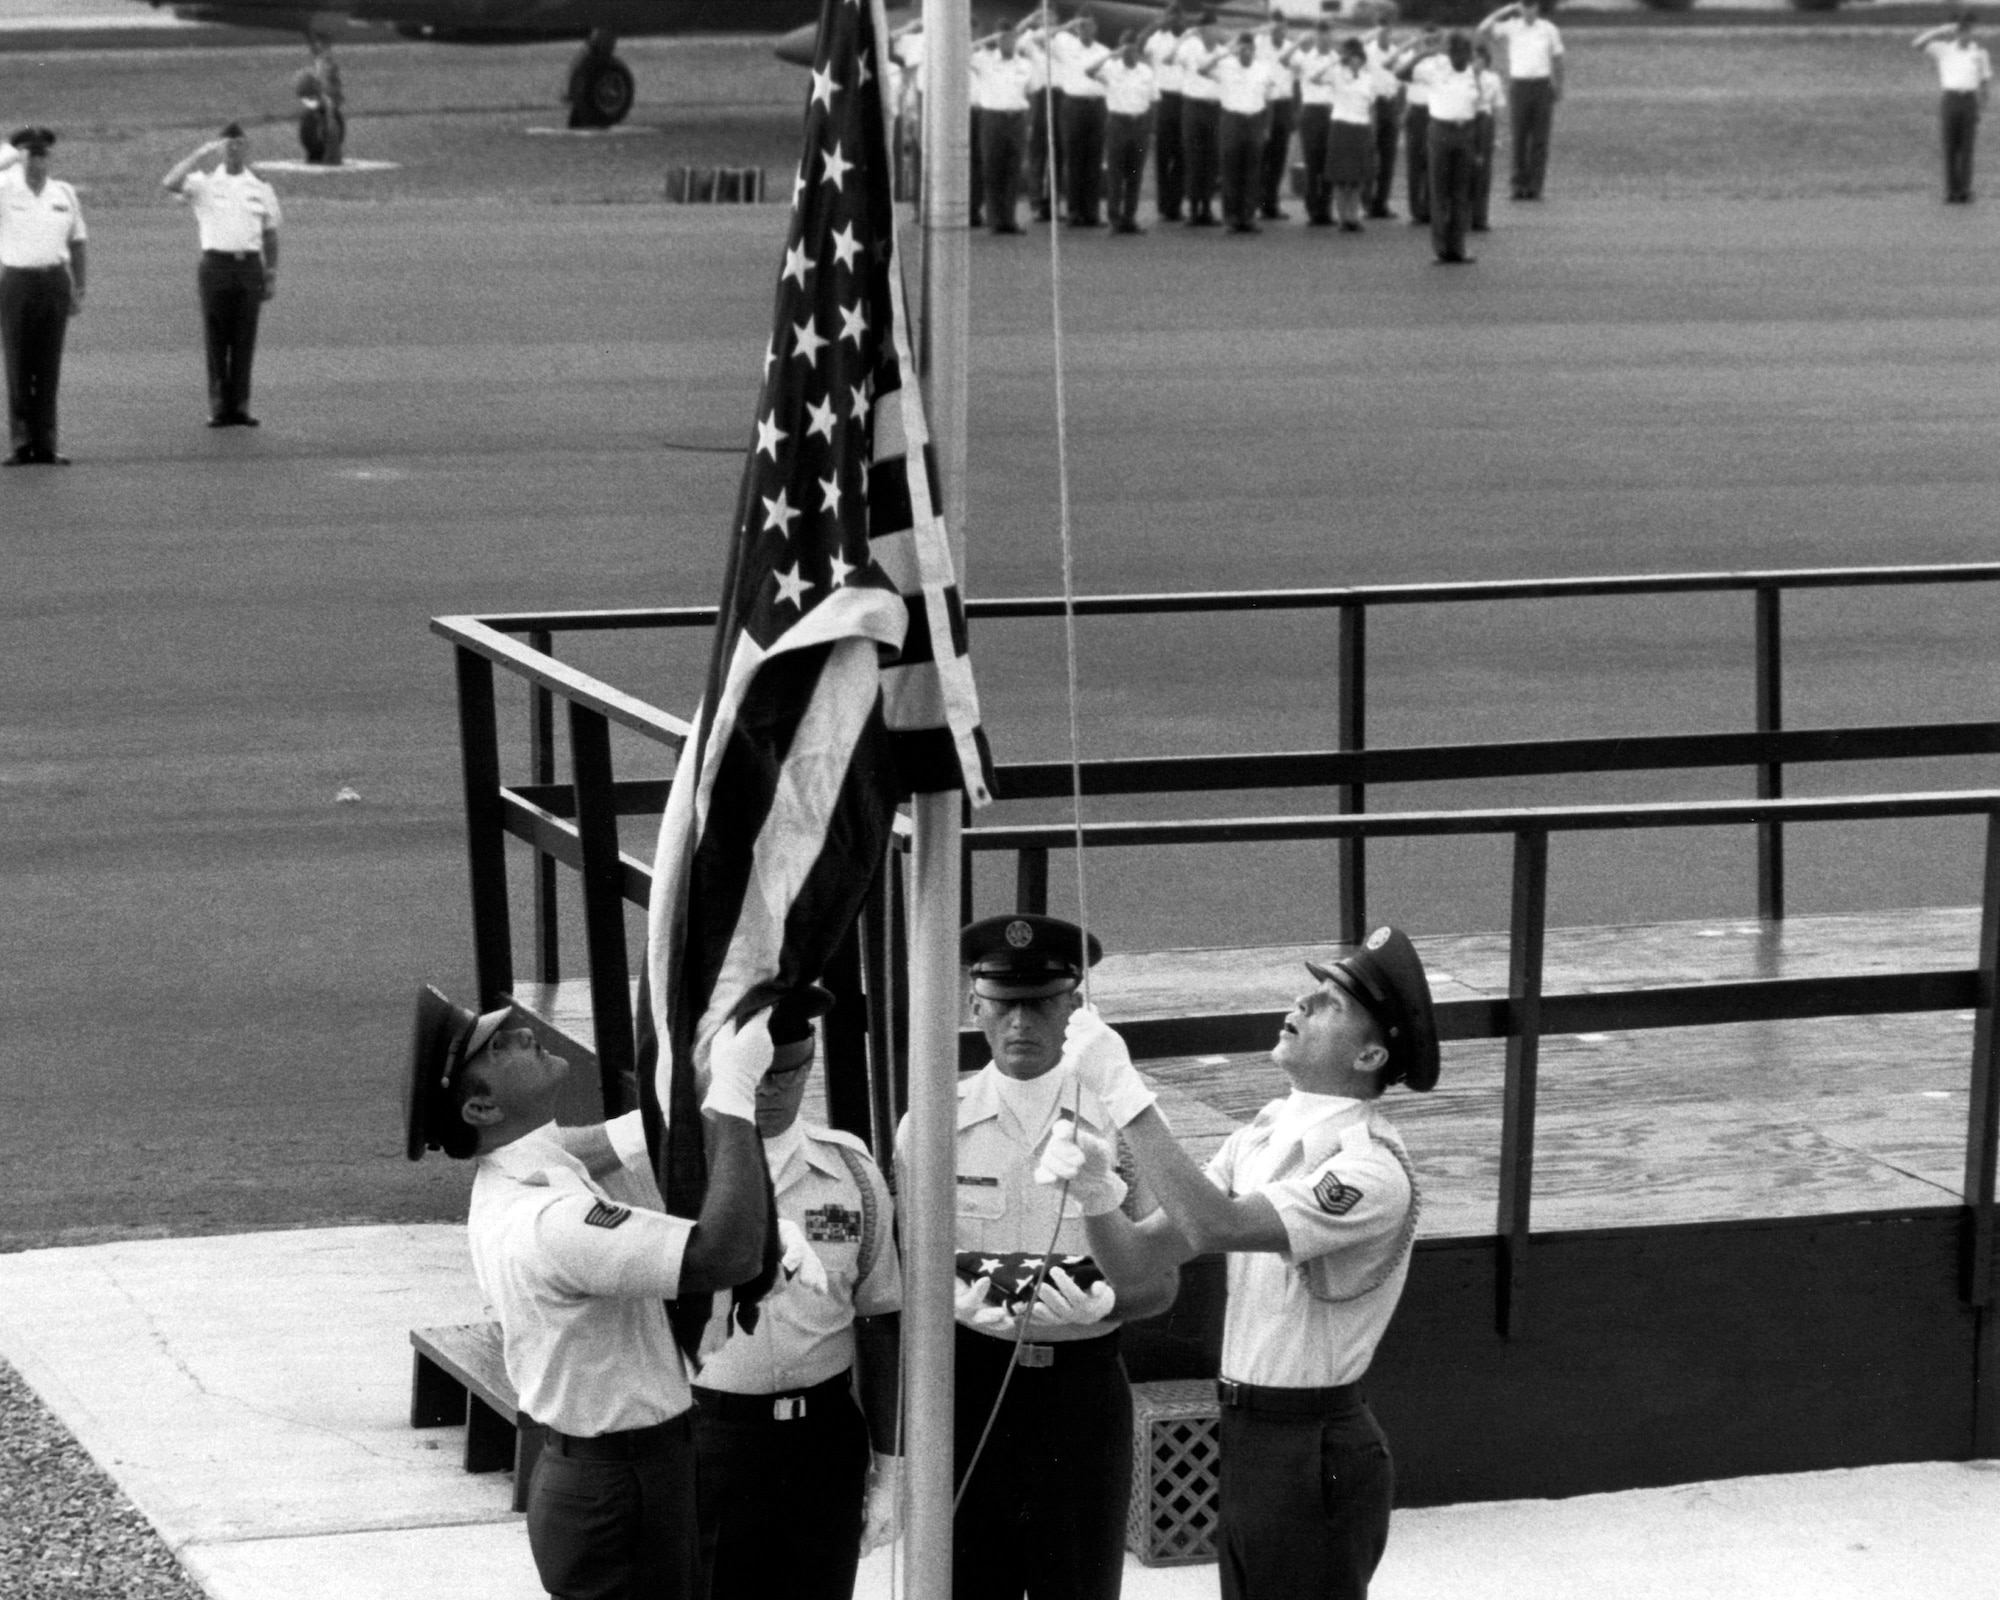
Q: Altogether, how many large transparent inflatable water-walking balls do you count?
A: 0